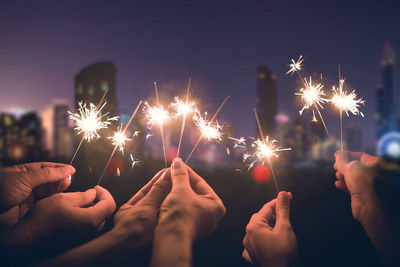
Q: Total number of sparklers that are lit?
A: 8